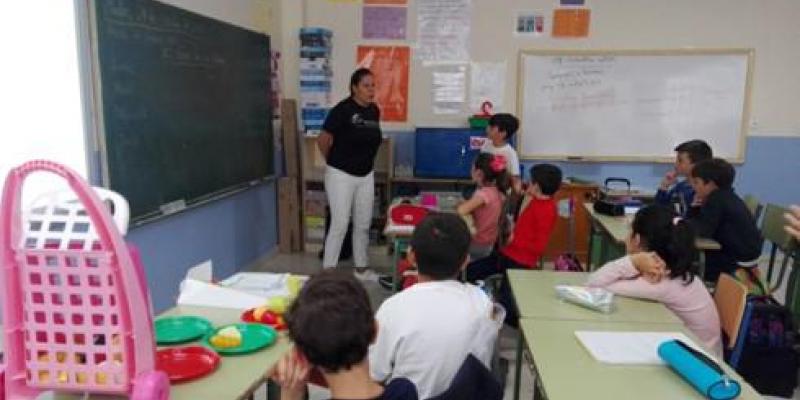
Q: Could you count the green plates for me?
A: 2